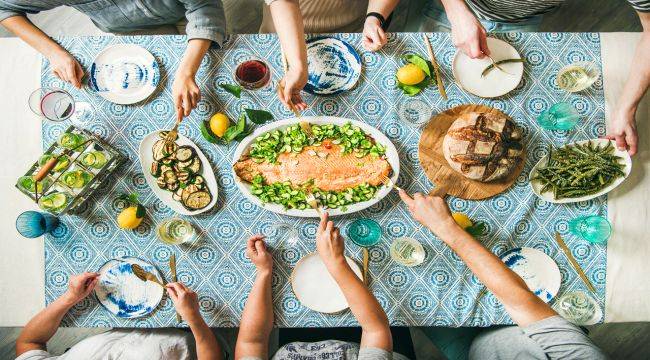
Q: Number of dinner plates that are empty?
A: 5